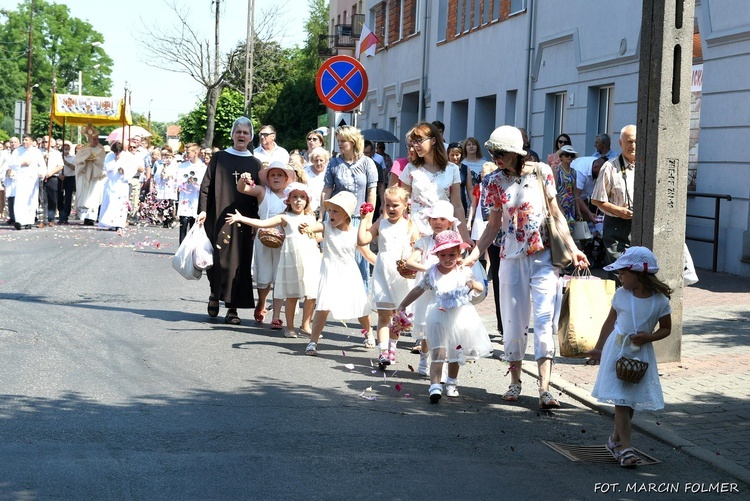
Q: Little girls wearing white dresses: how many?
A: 7